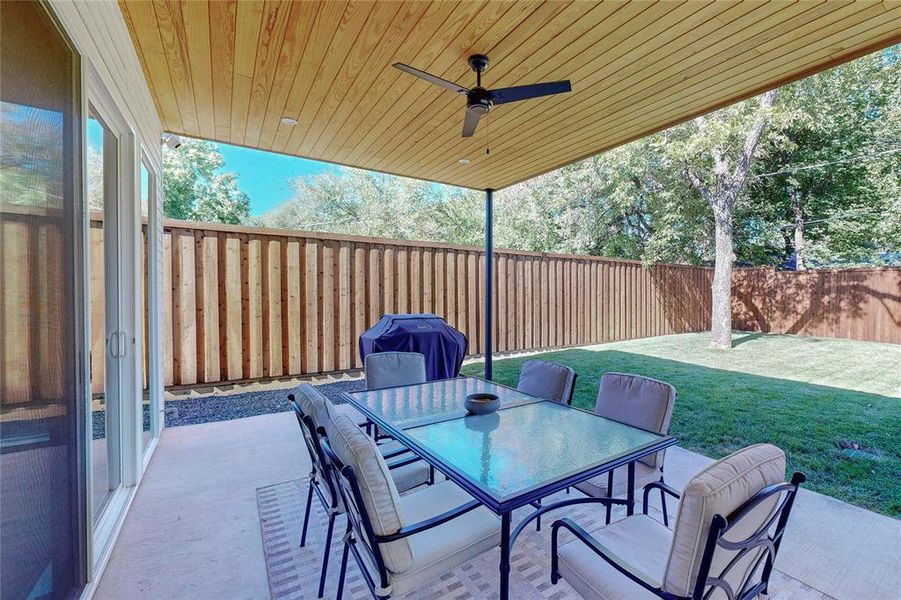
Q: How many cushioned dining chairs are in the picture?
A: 6